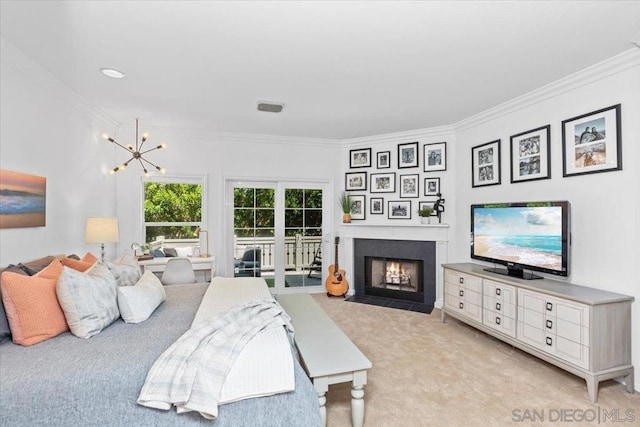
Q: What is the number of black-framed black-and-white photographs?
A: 15